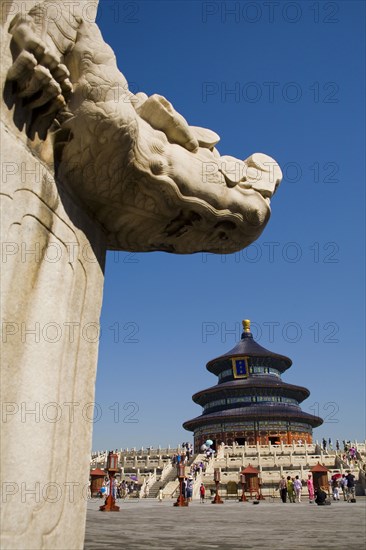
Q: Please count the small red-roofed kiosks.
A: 3